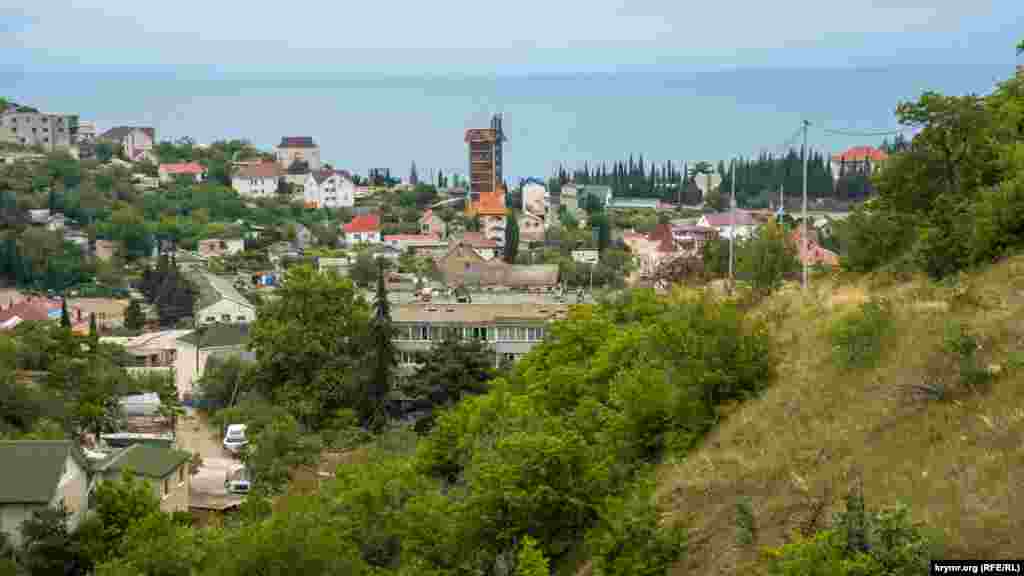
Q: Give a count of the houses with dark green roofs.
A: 3